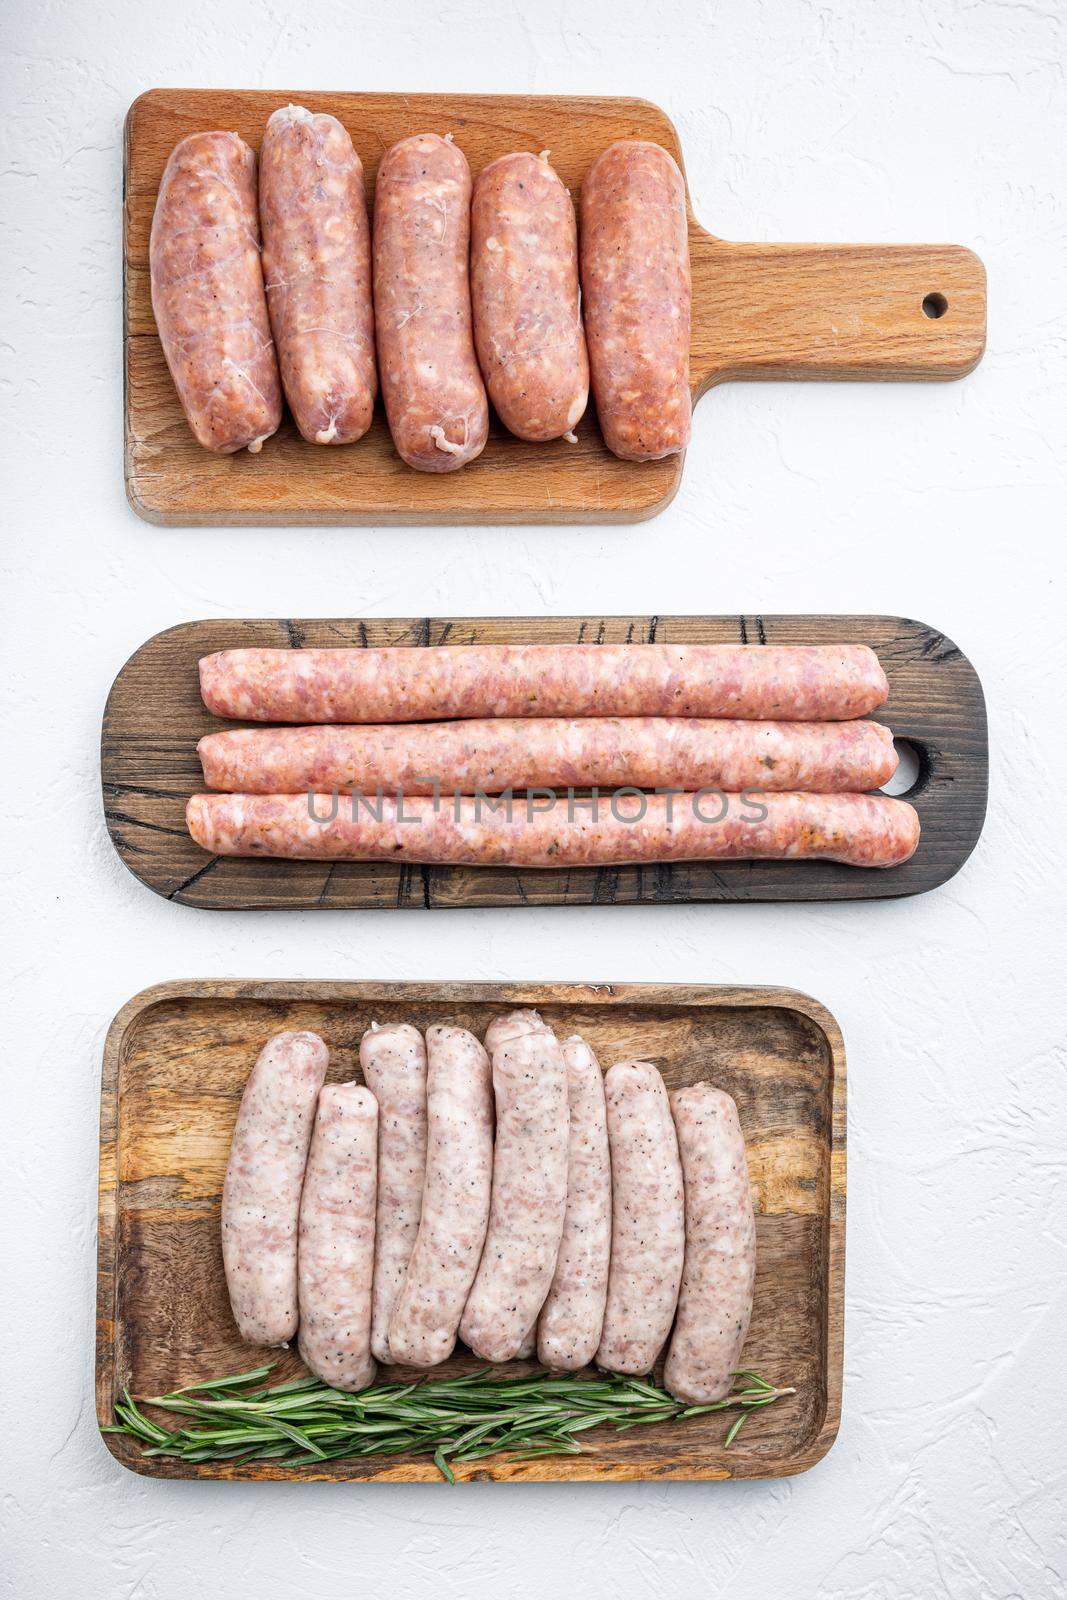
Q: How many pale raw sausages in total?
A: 9